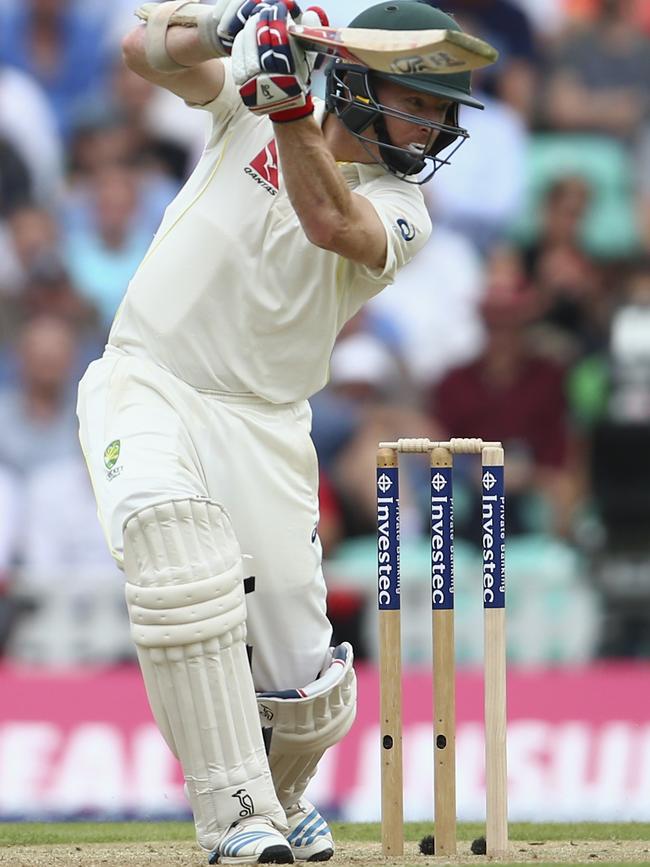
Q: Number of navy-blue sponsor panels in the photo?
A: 3